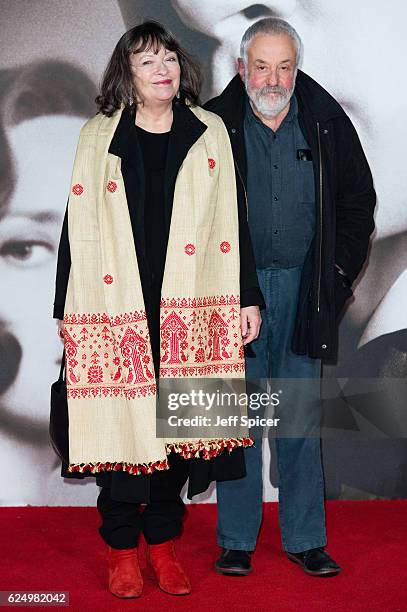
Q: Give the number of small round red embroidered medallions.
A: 6